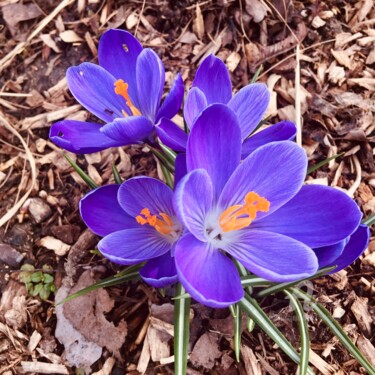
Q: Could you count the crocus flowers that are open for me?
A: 4